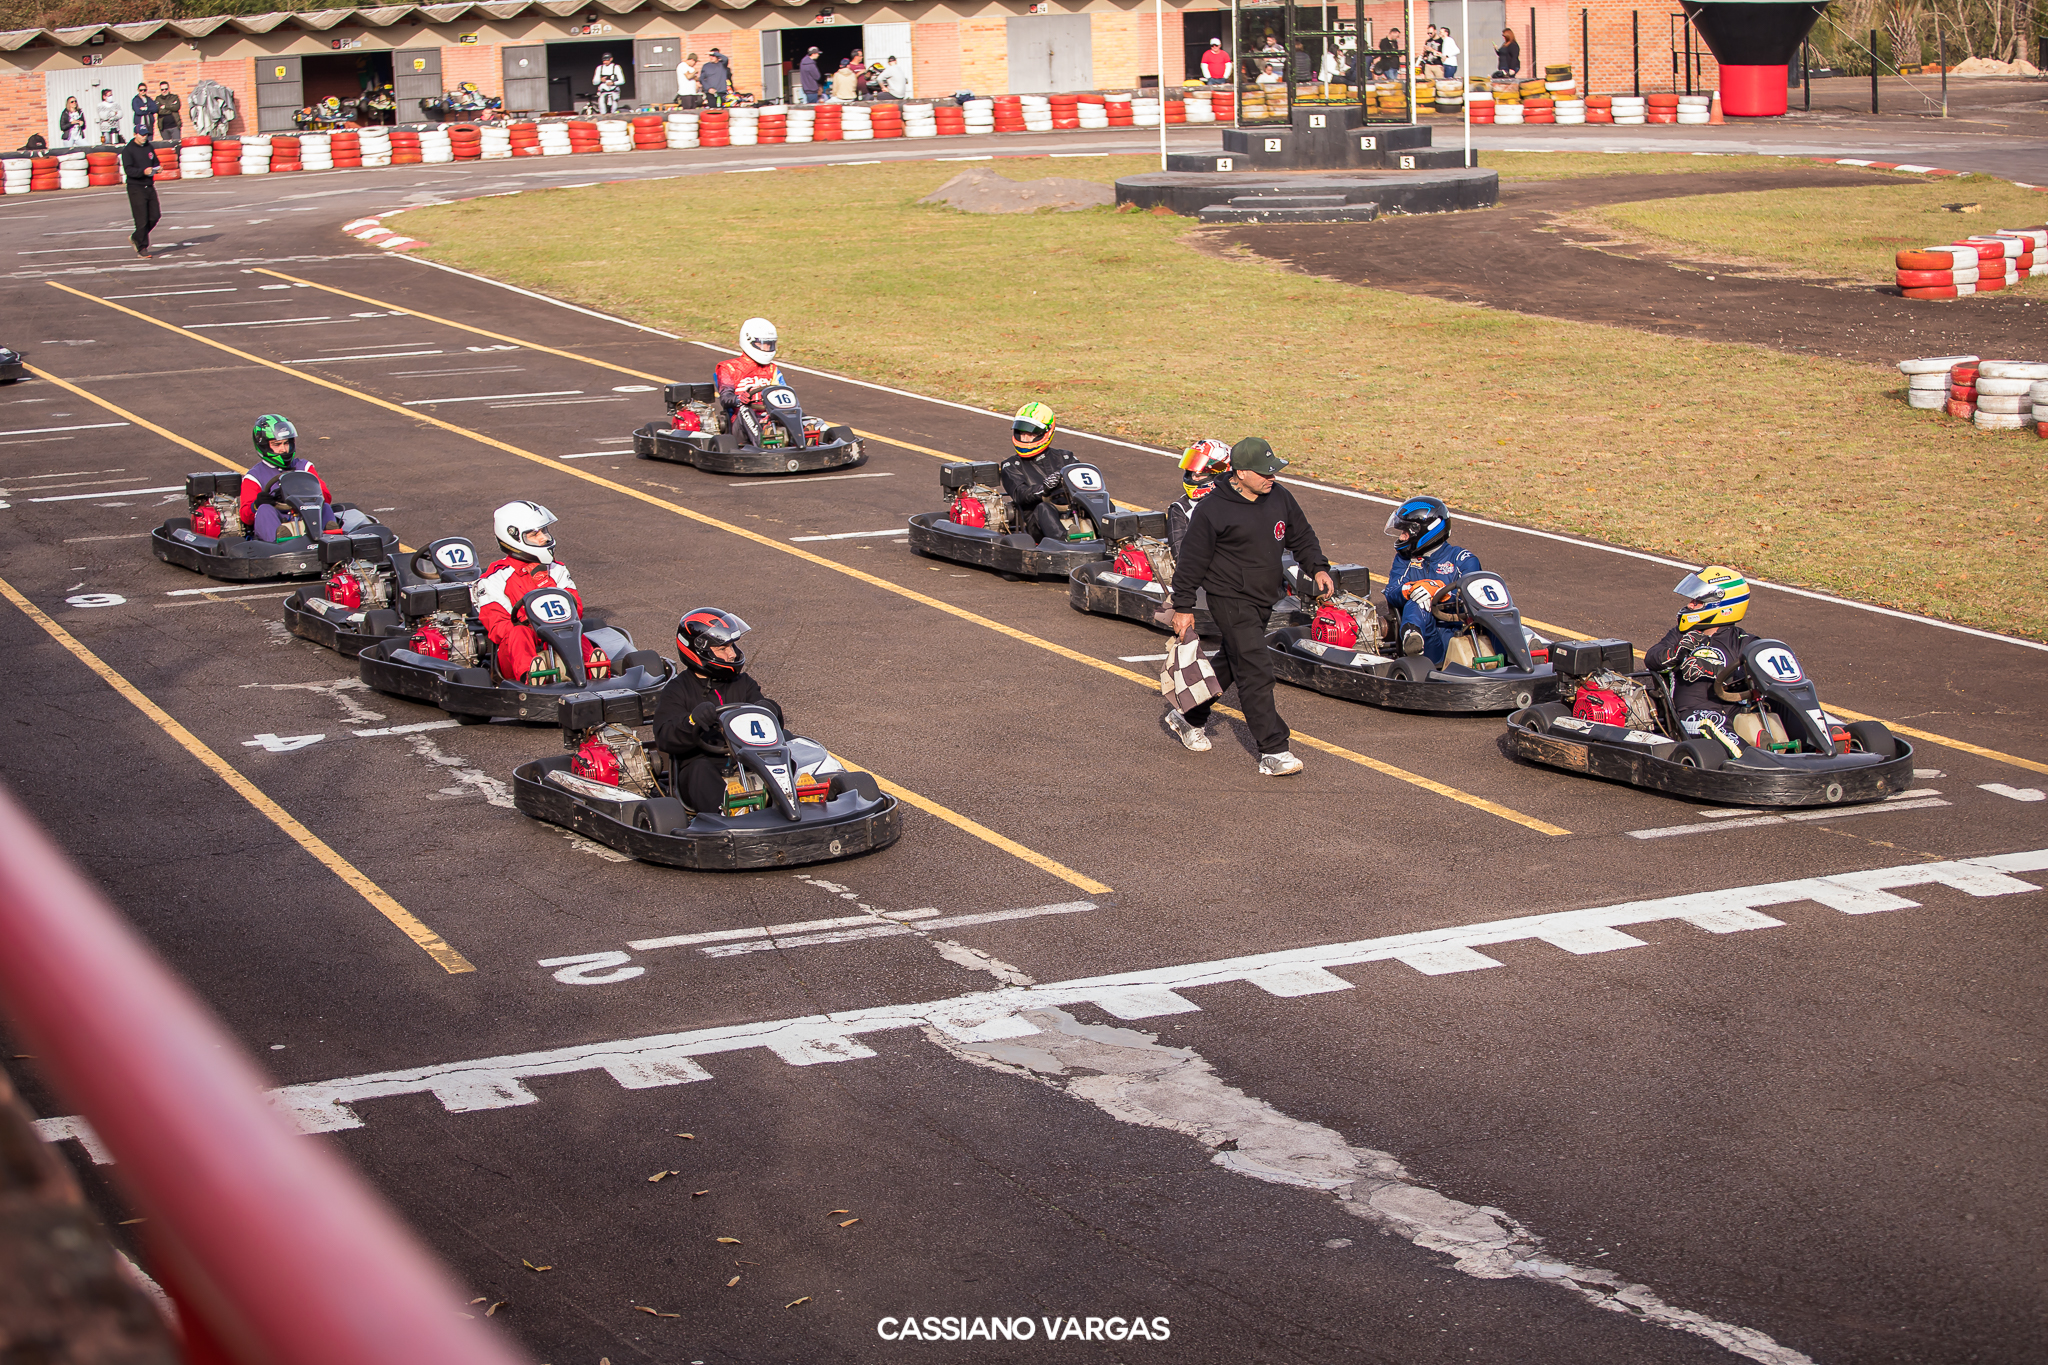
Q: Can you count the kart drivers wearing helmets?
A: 8